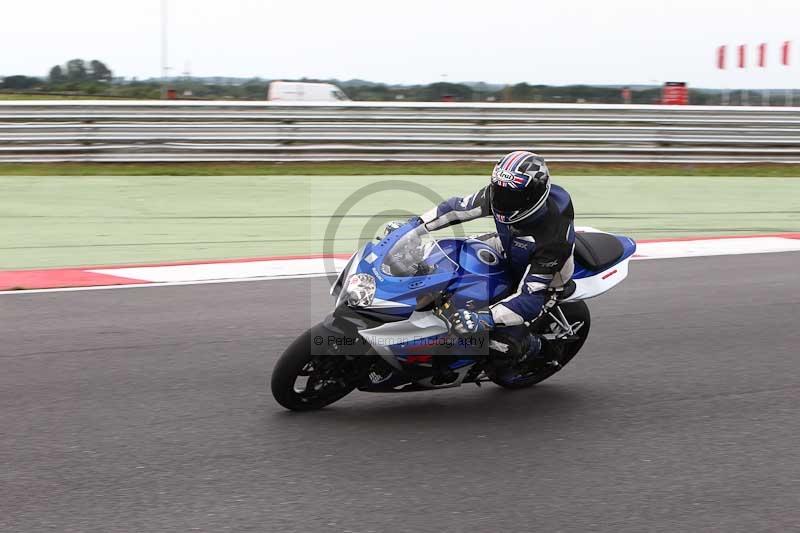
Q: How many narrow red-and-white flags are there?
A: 4